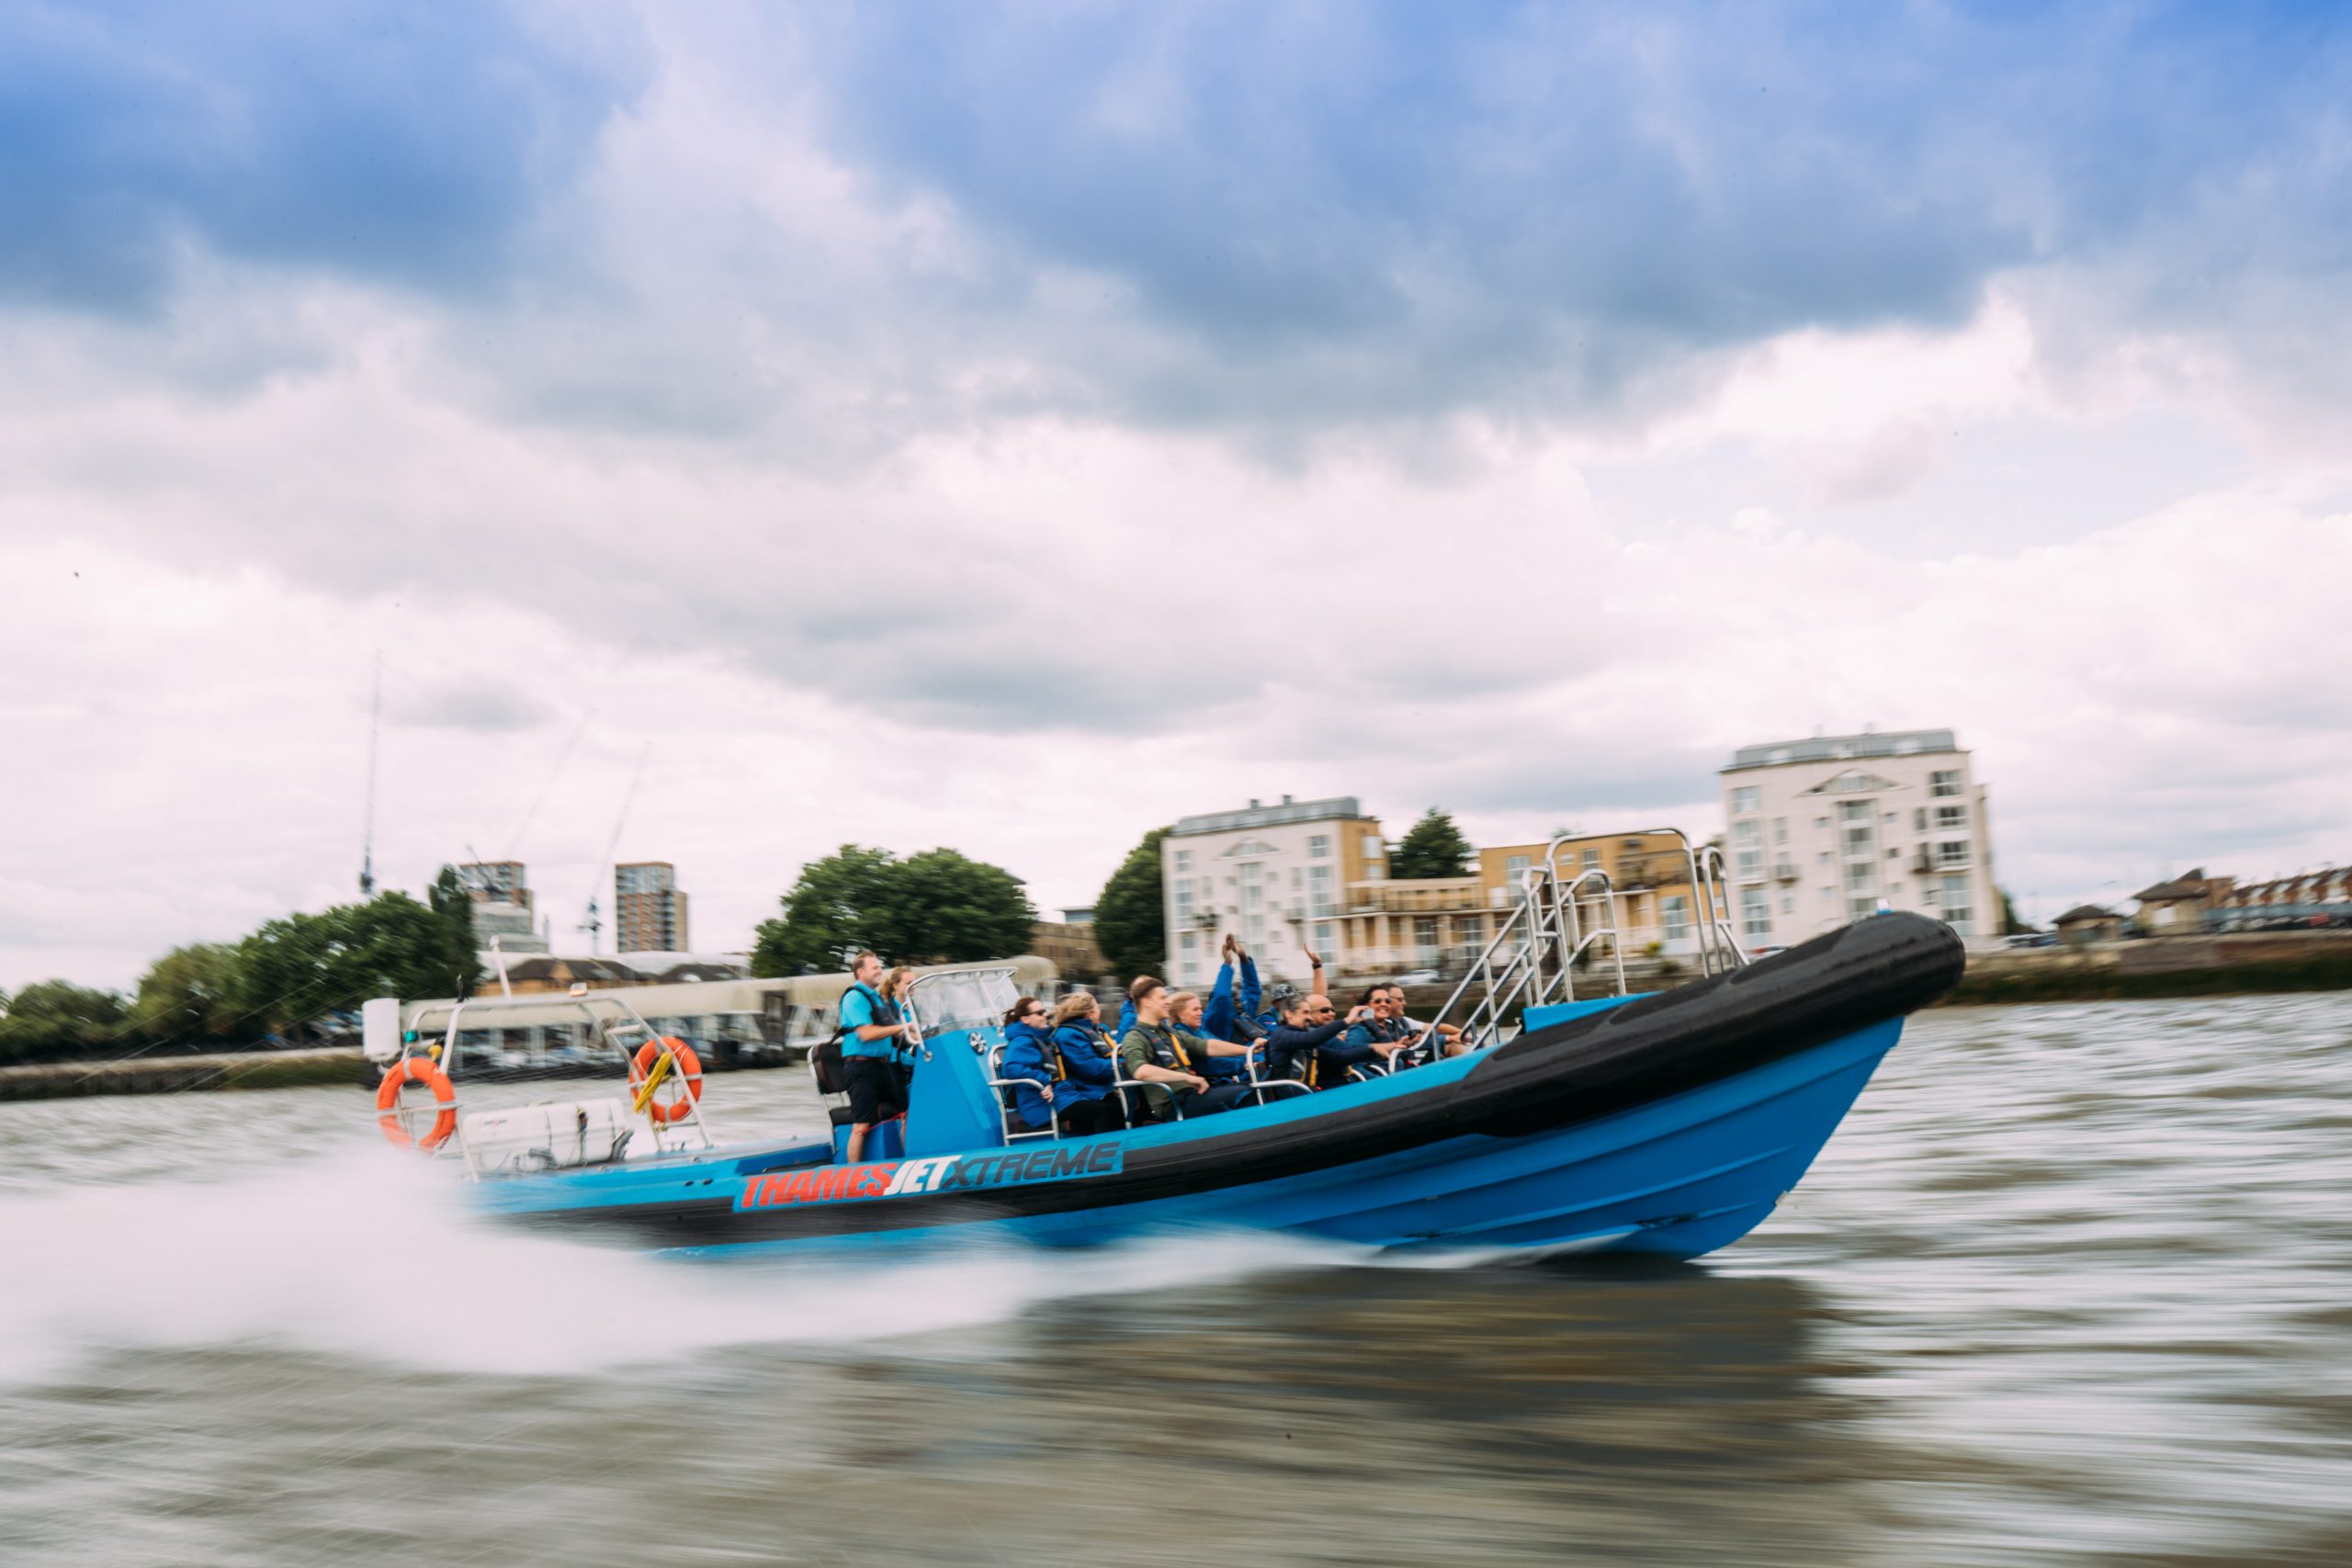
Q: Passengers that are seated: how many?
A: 11